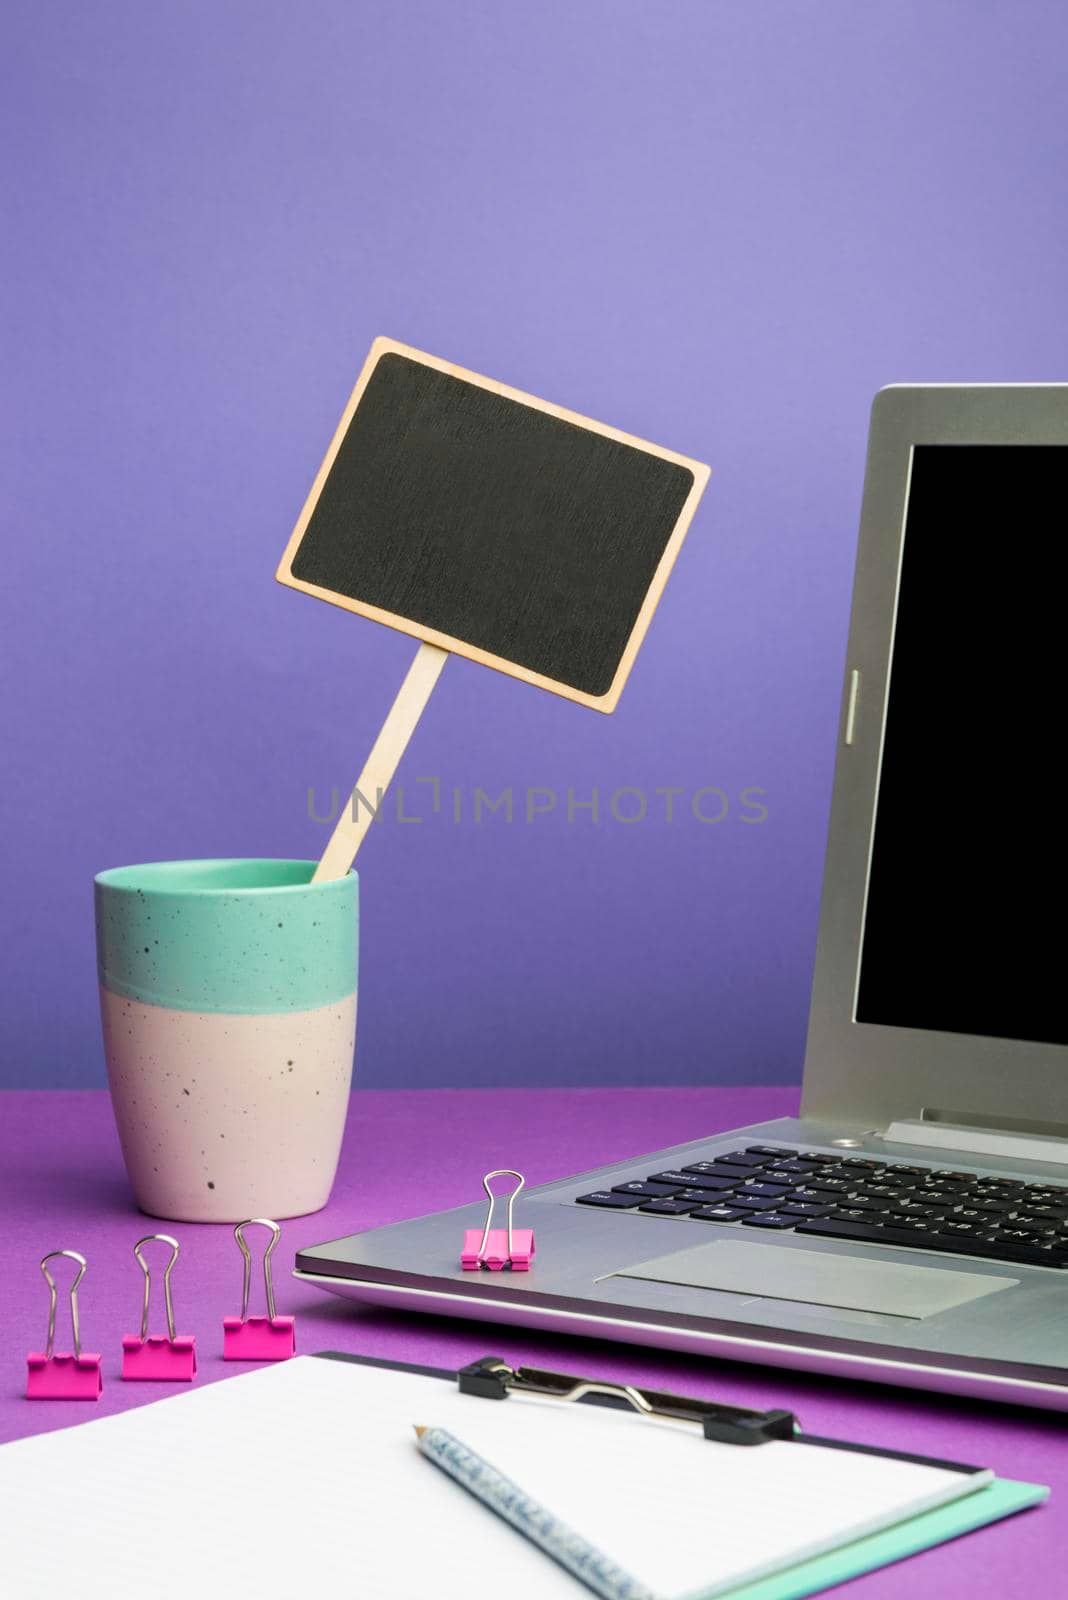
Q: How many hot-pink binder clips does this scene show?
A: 4